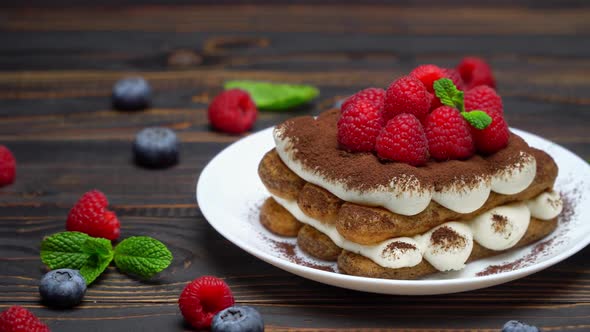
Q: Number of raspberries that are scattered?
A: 5